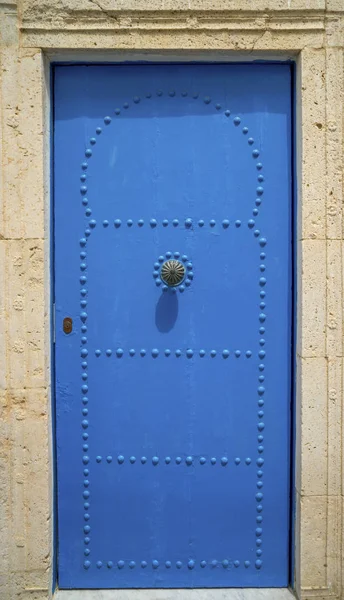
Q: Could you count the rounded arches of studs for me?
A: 1